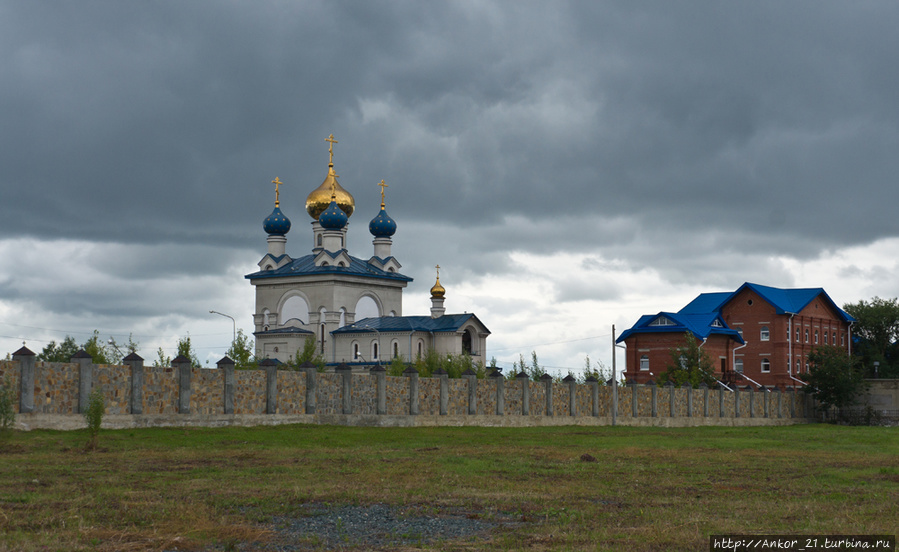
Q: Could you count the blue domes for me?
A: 3